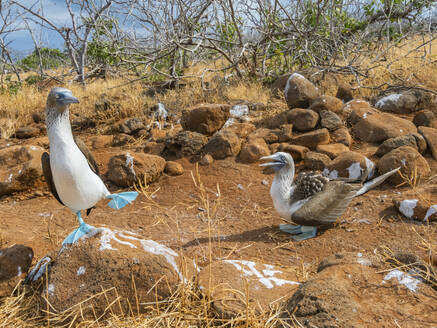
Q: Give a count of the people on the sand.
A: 0